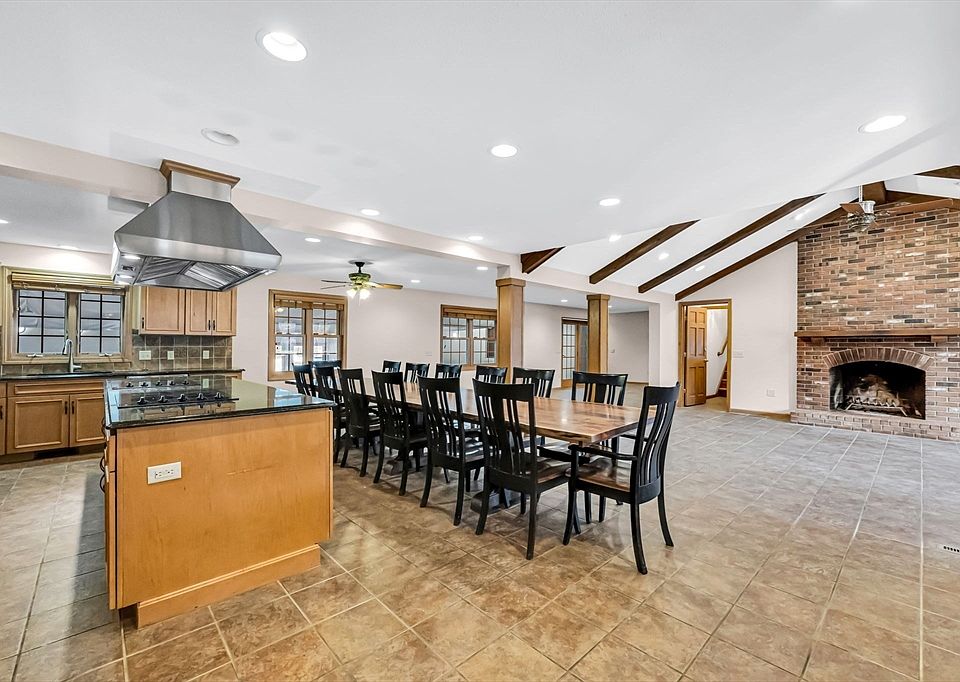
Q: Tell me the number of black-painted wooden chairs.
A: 14